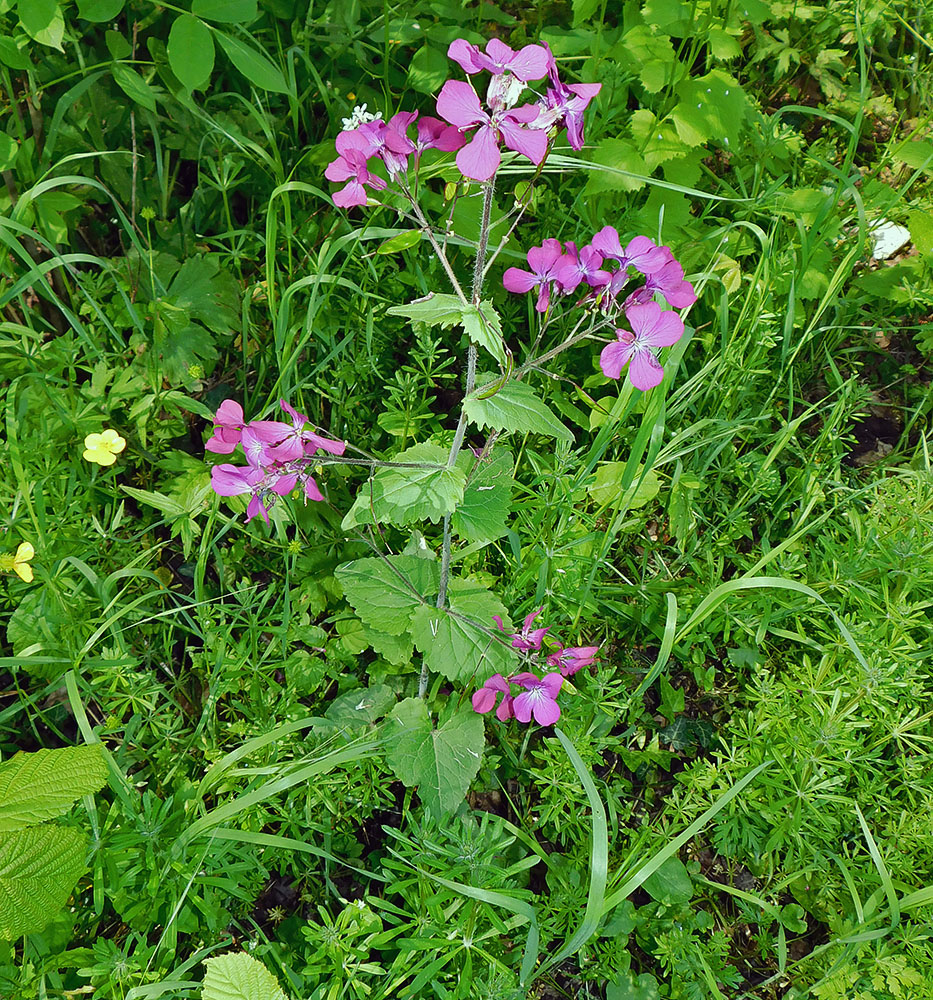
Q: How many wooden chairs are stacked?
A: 0